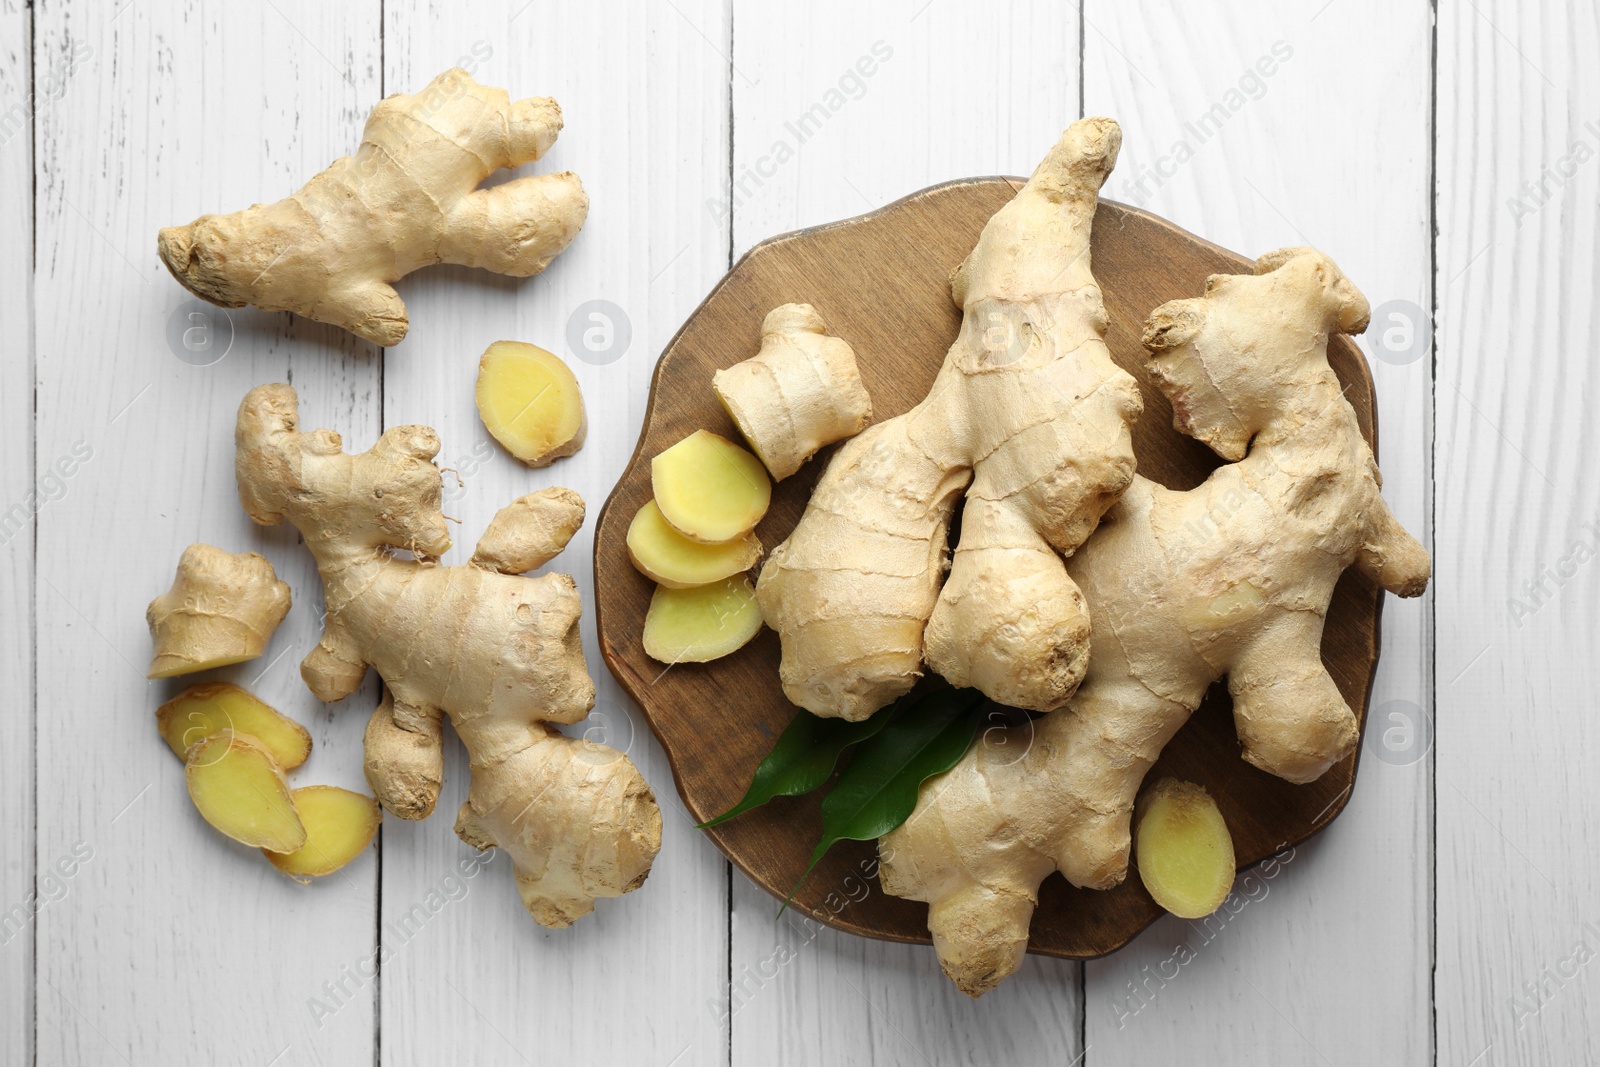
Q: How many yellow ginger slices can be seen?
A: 8